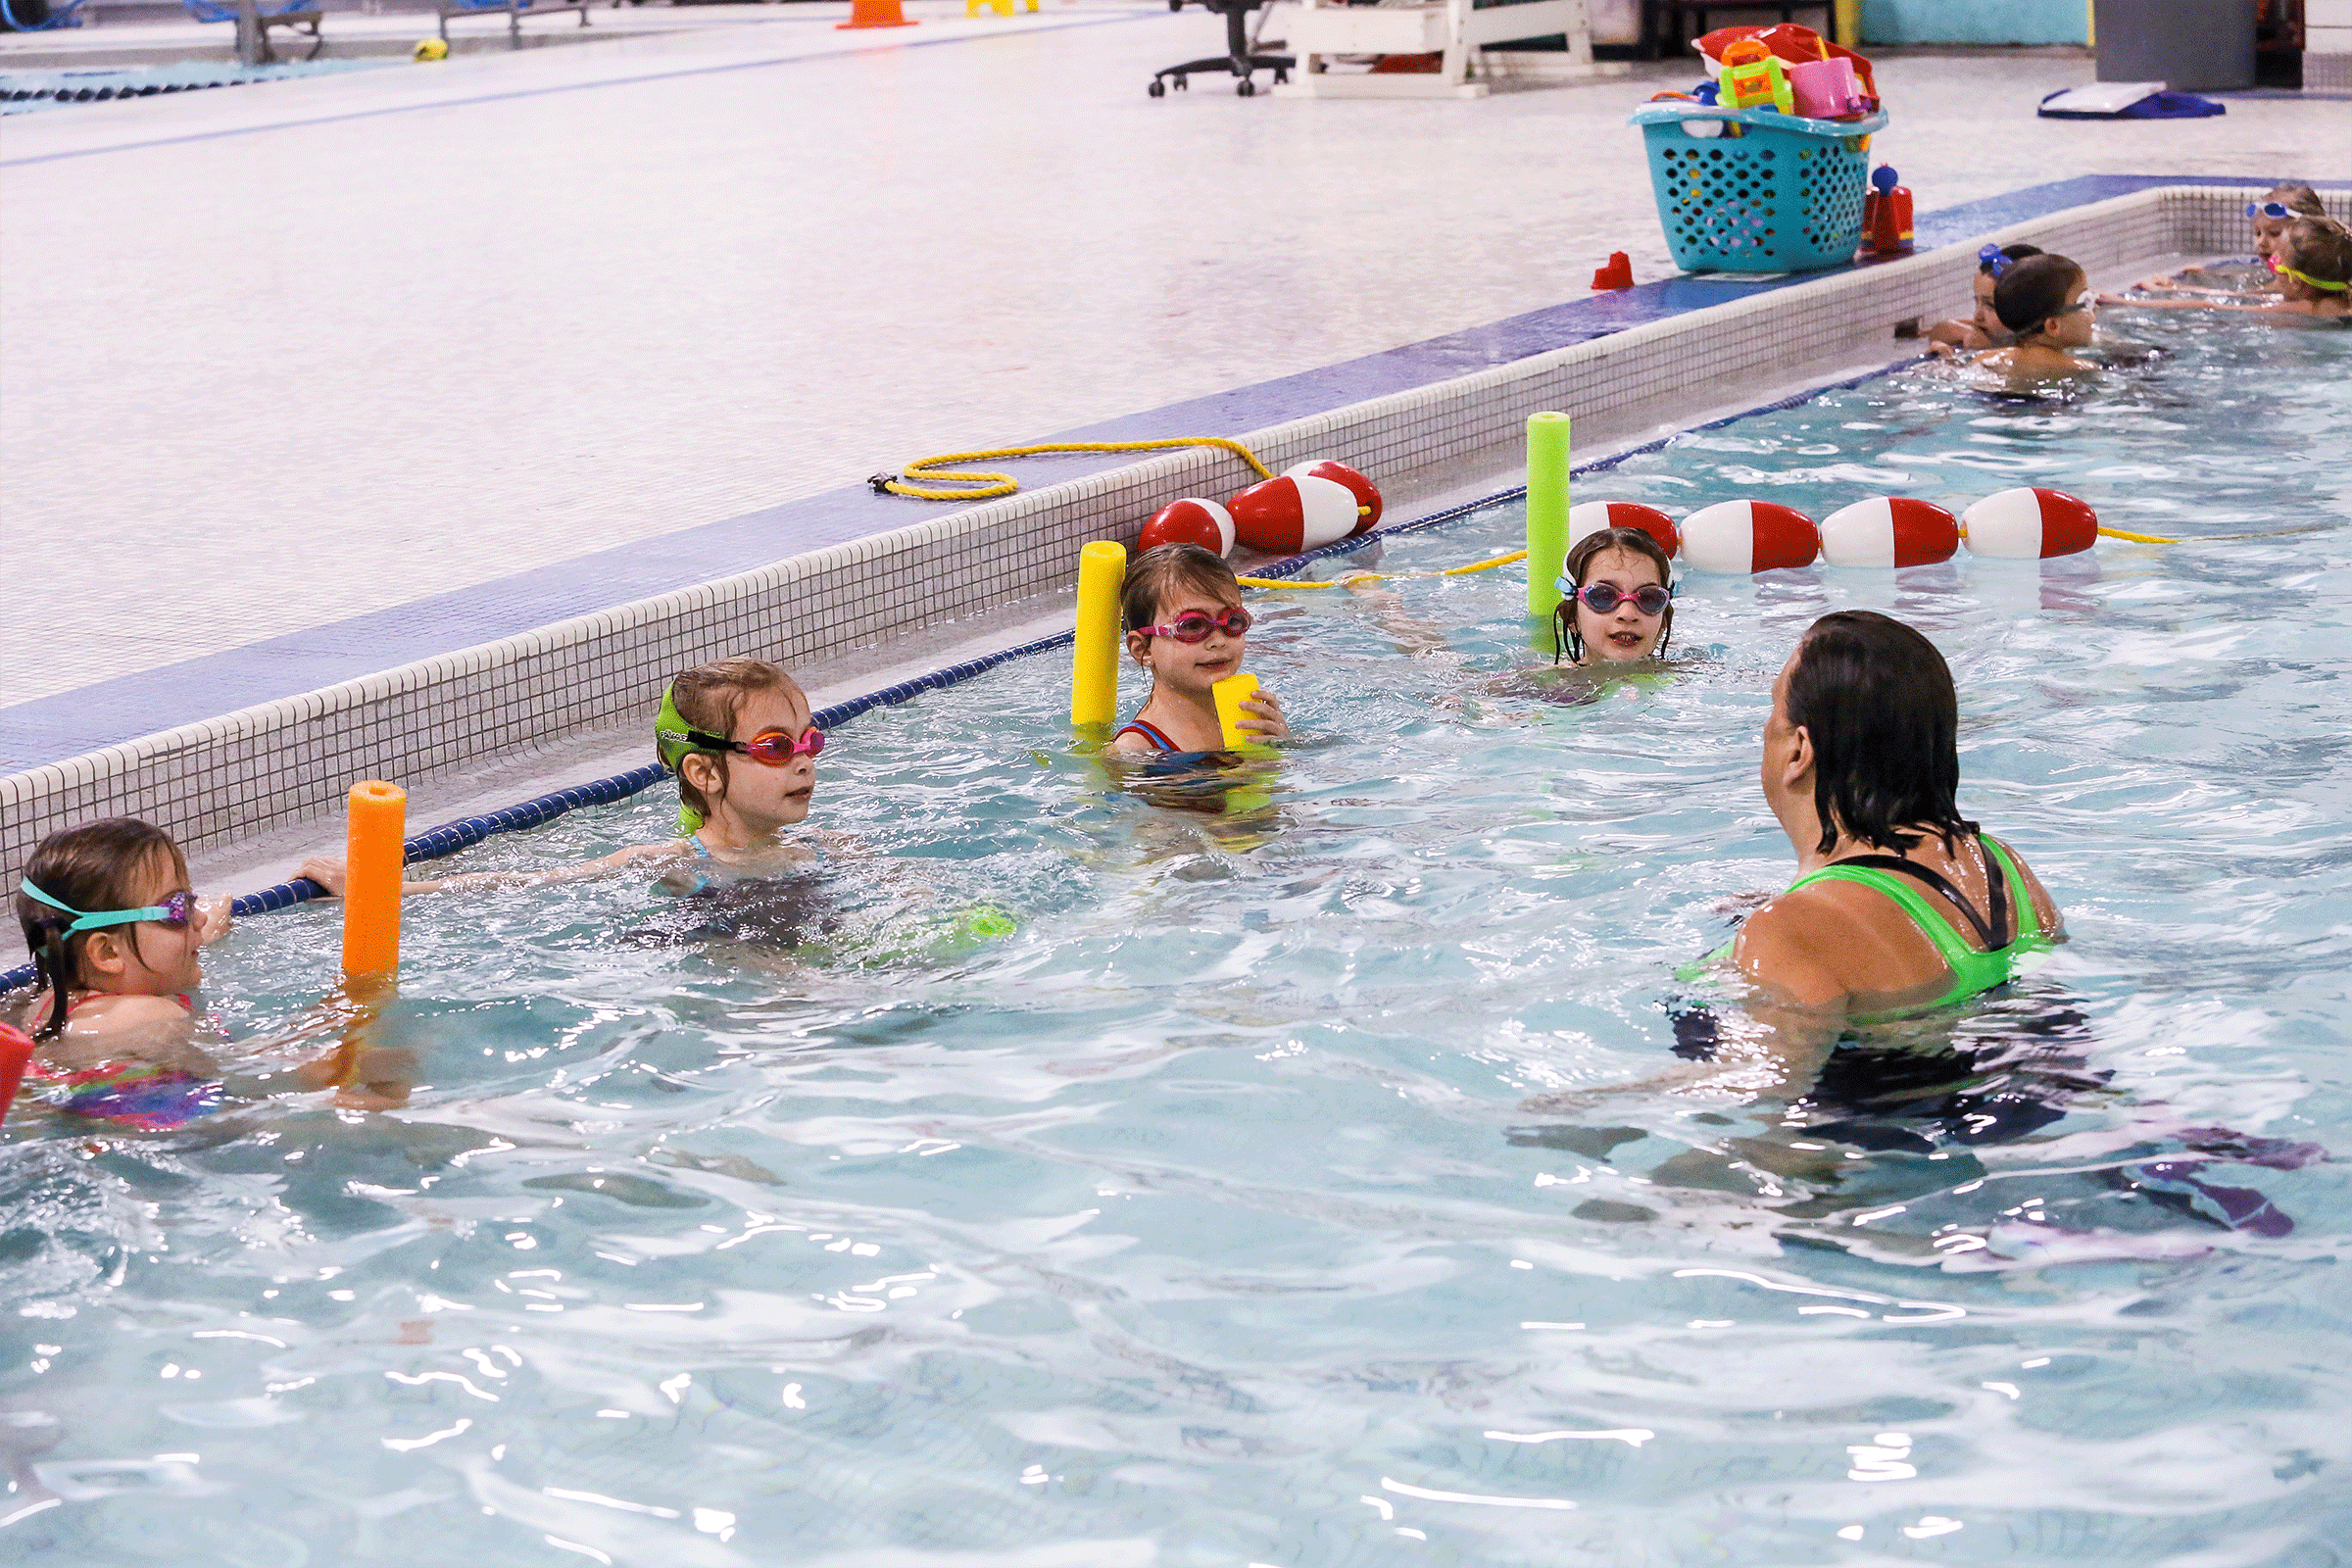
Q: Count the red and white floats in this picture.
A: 7